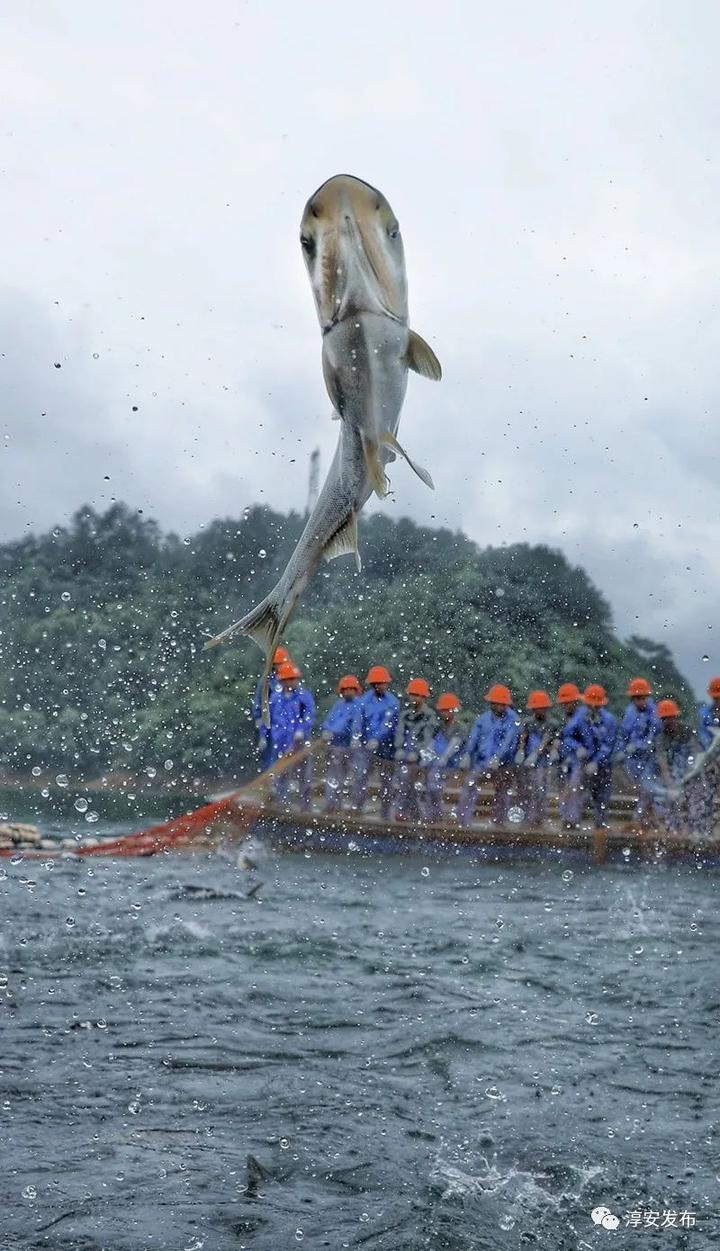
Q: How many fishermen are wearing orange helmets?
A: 13